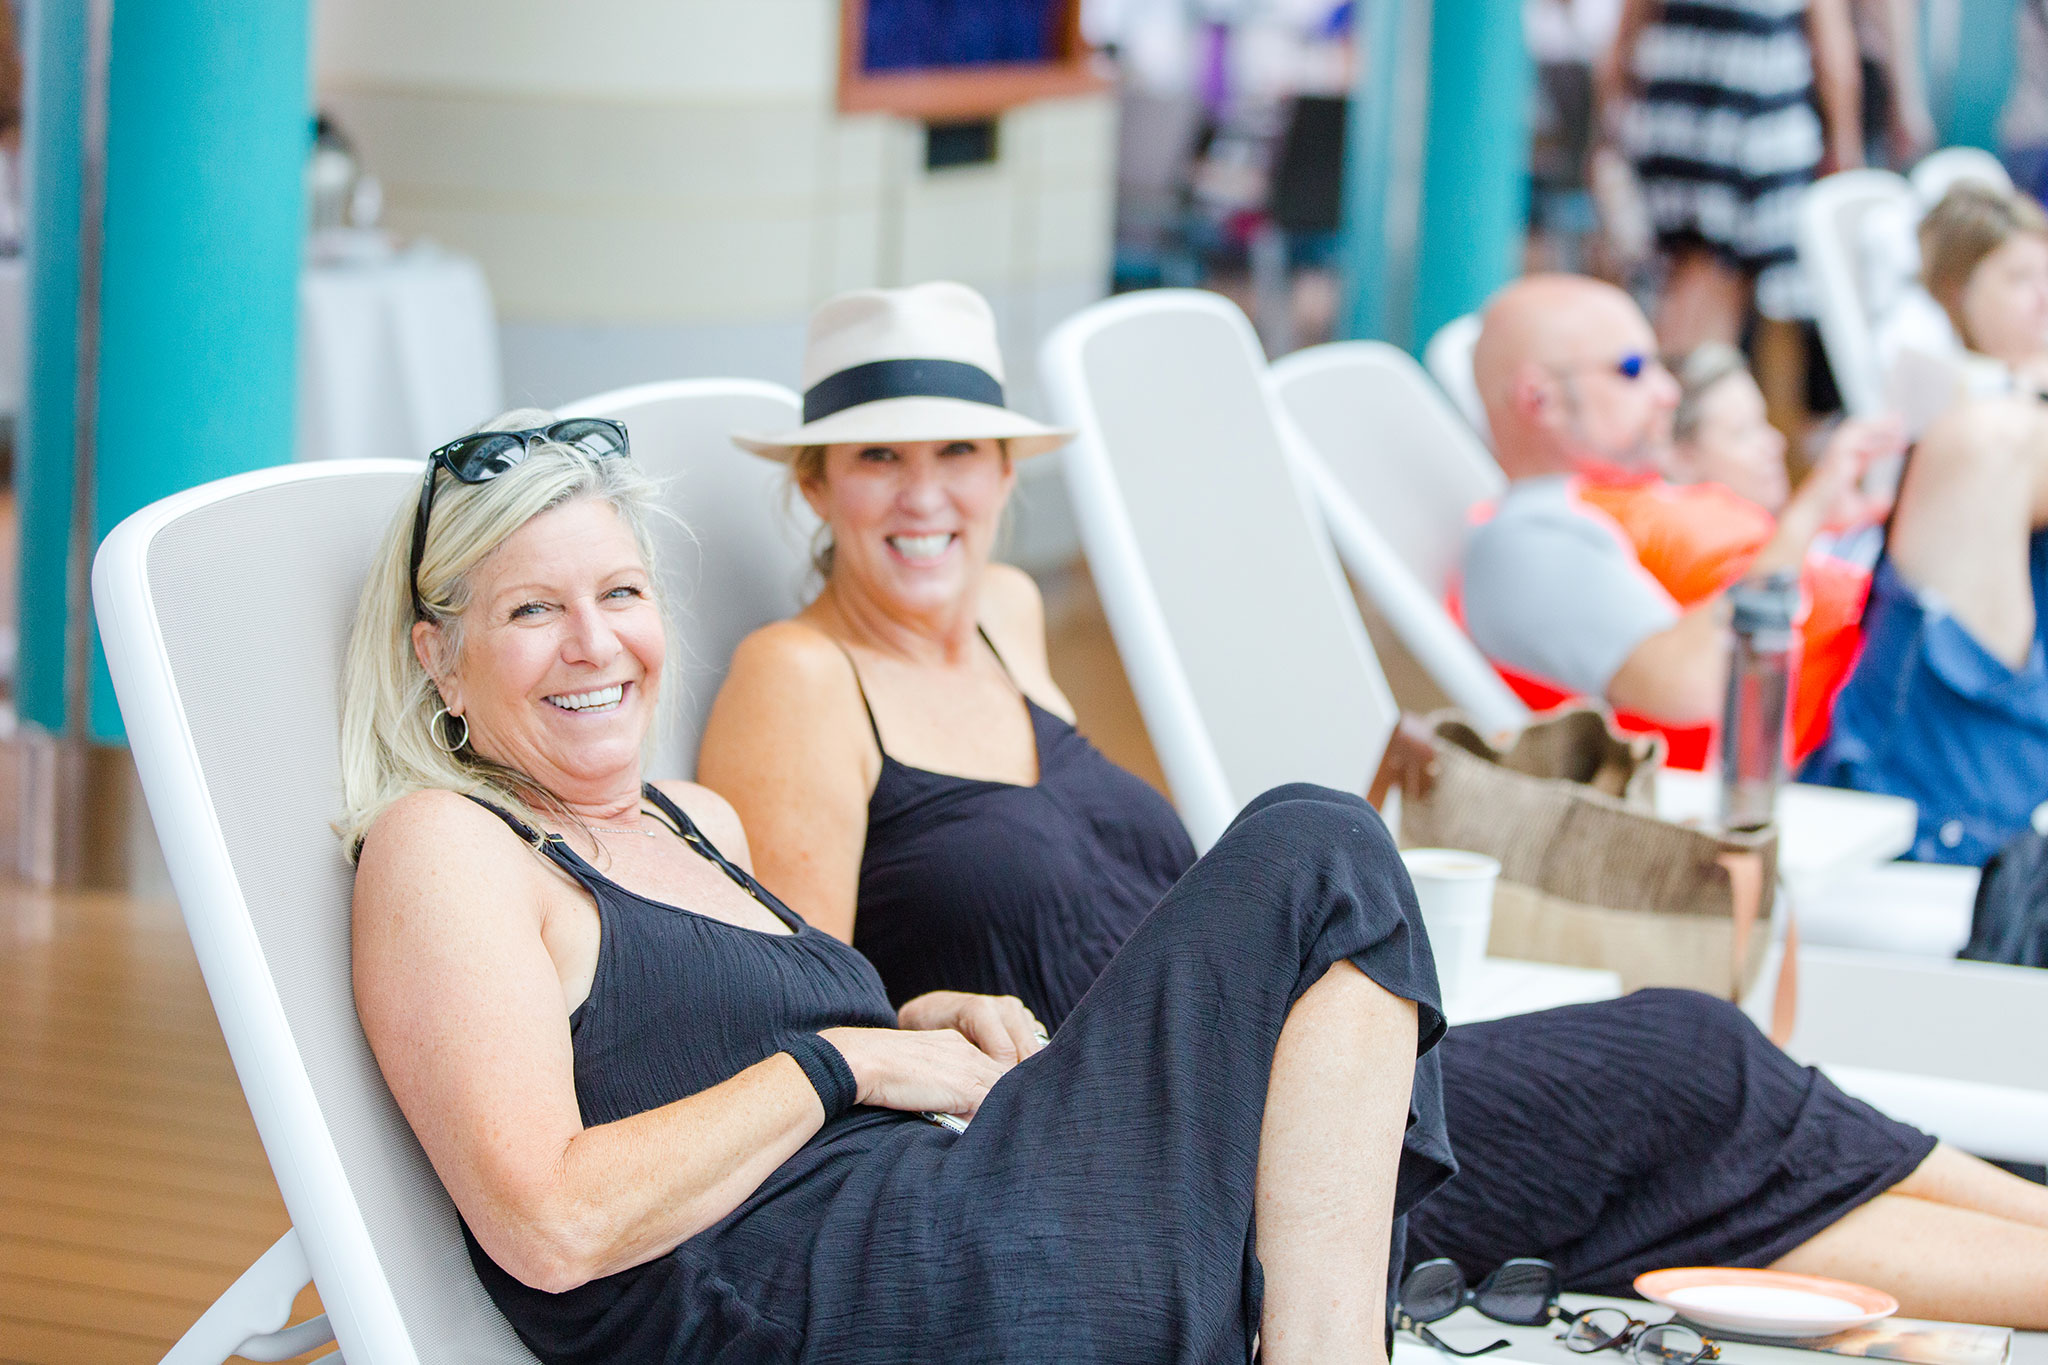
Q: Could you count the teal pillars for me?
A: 3